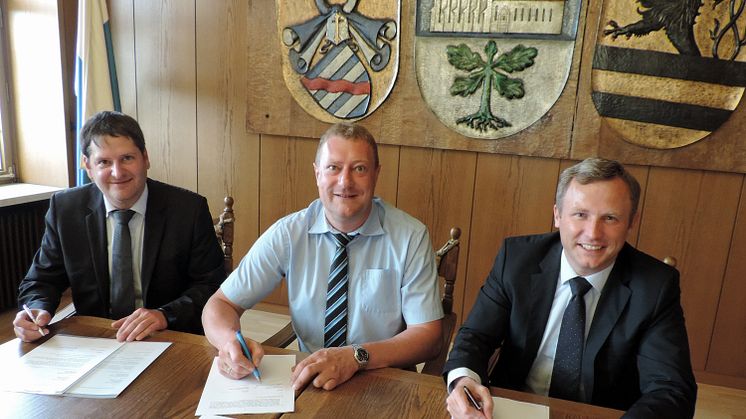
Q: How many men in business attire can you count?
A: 3